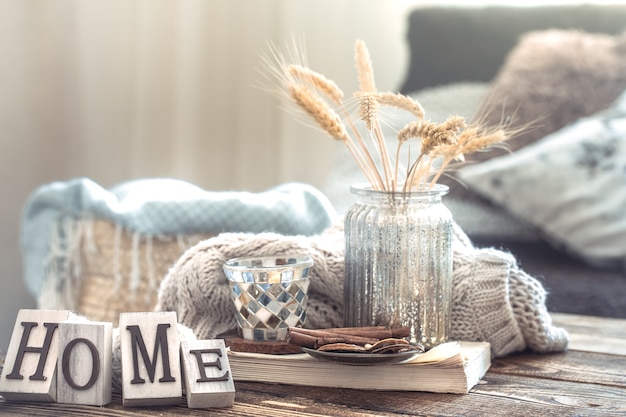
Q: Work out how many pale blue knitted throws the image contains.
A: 1